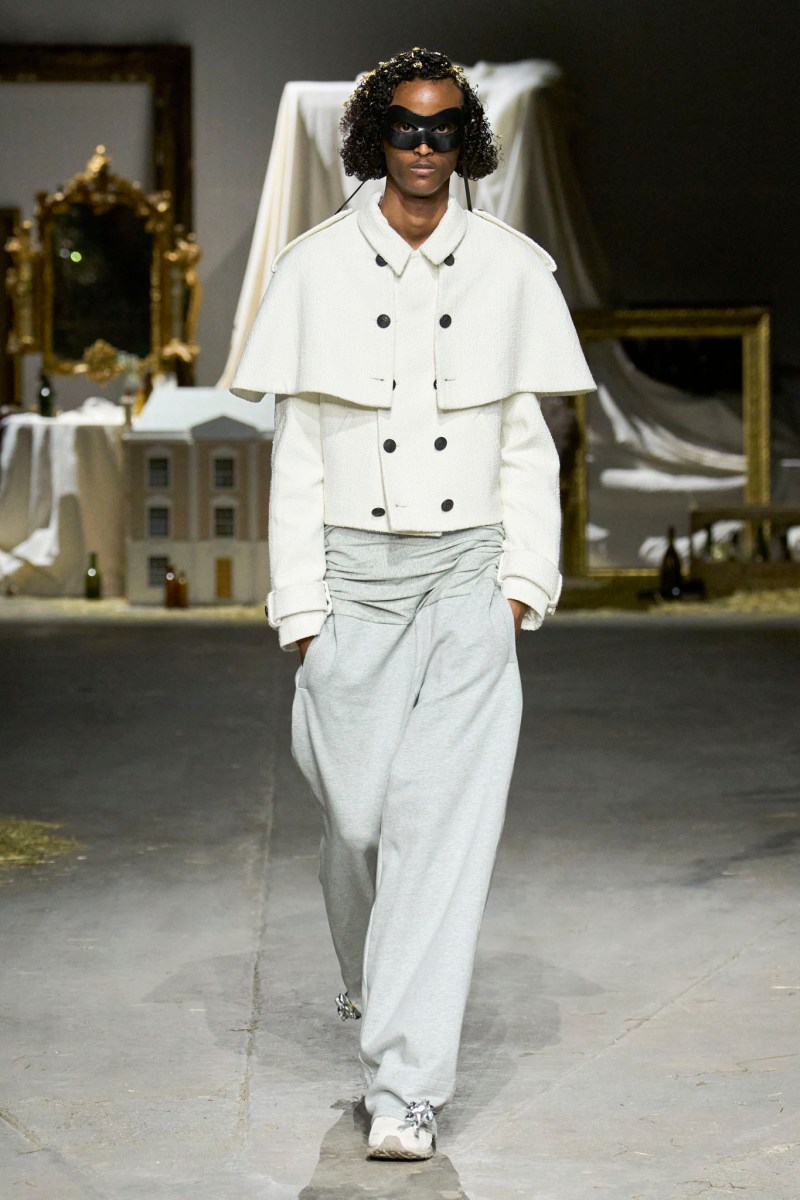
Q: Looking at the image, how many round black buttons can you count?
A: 10